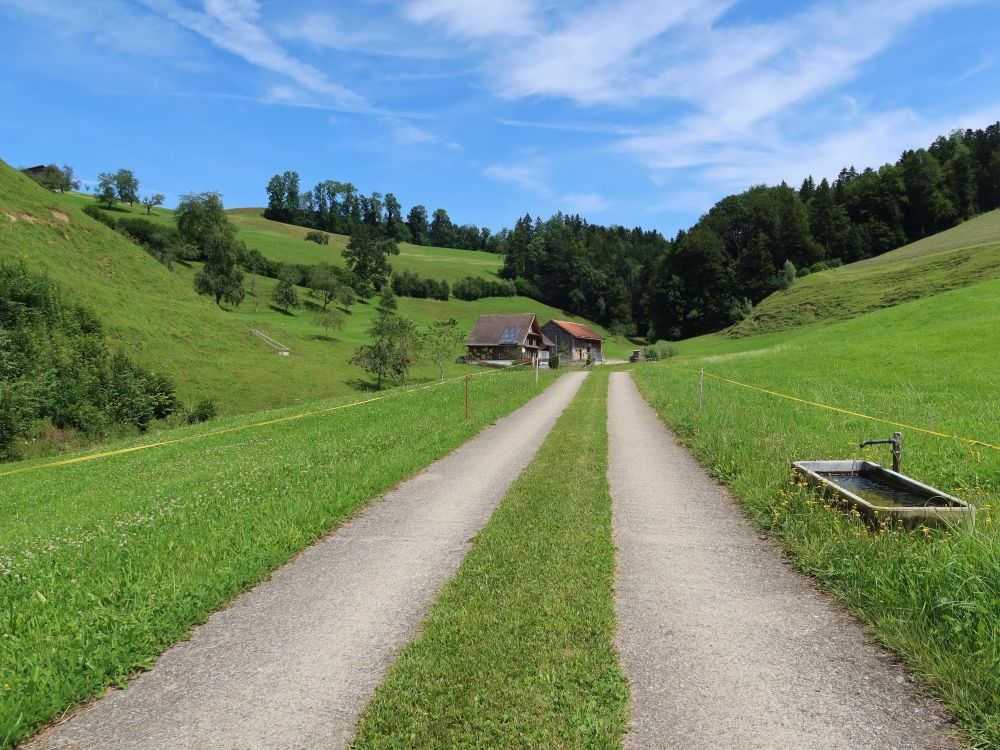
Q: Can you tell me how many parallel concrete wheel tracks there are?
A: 2